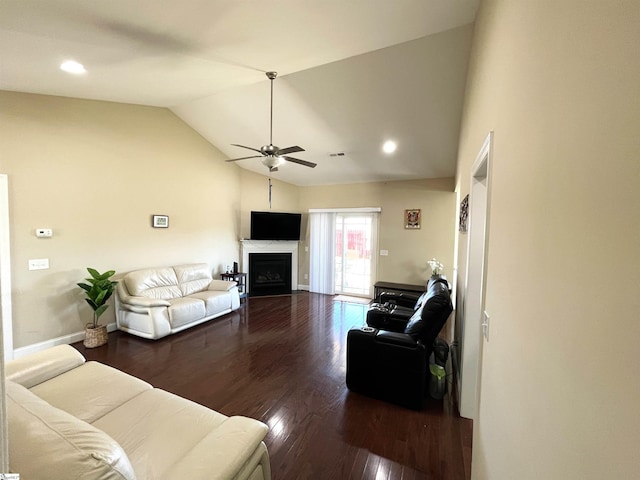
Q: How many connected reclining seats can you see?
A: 2